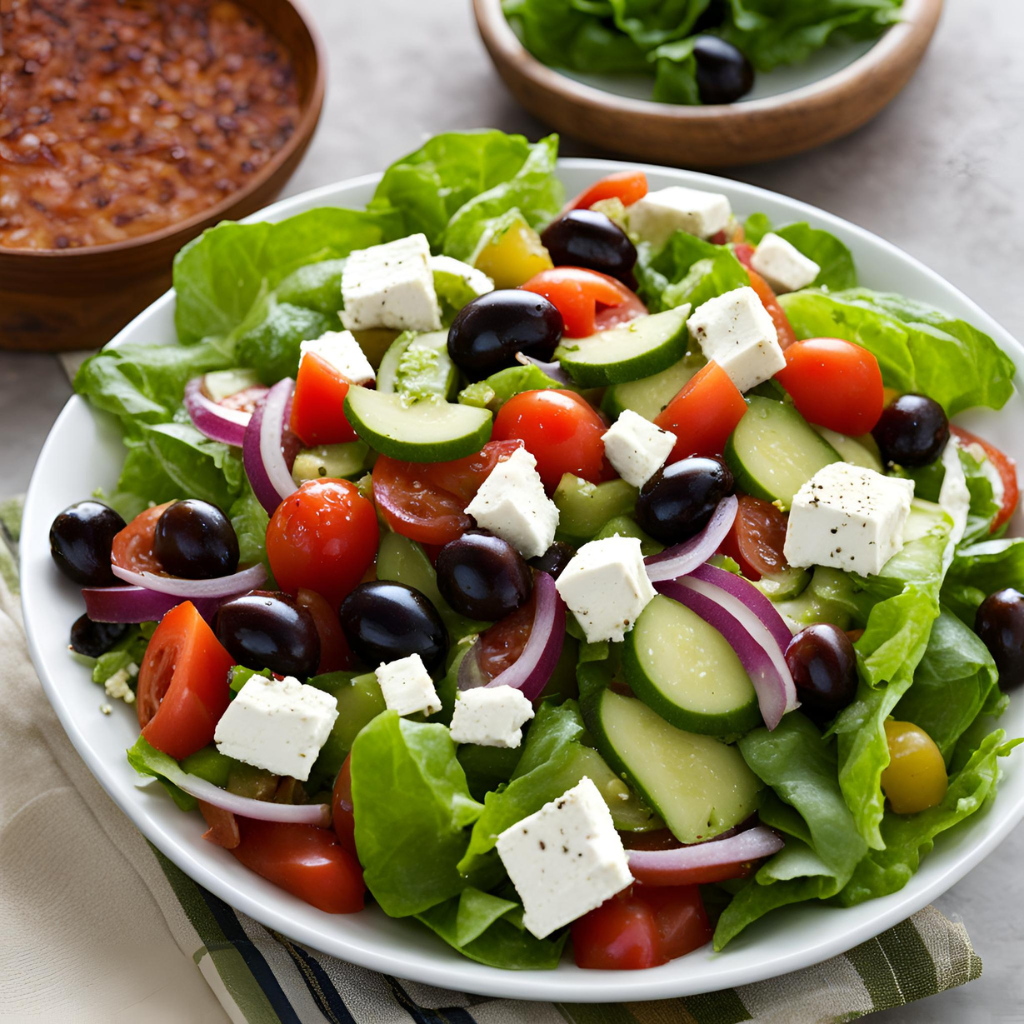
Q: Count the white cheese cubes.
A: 13